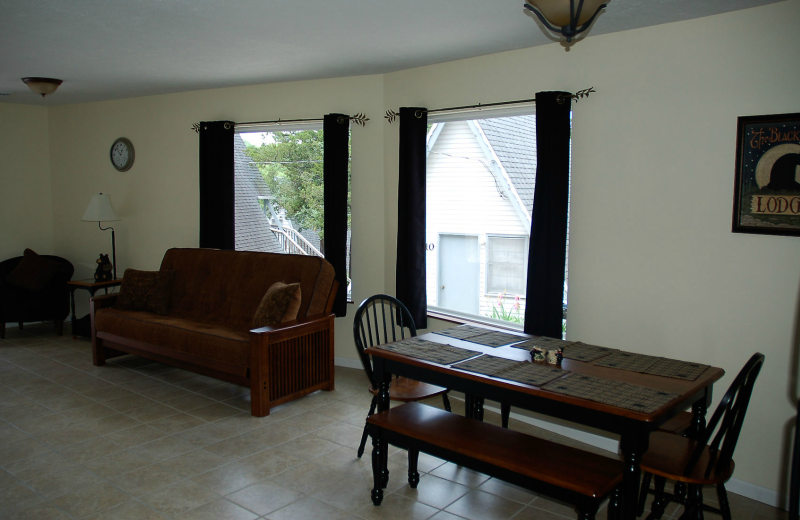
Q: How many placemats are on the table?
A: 6